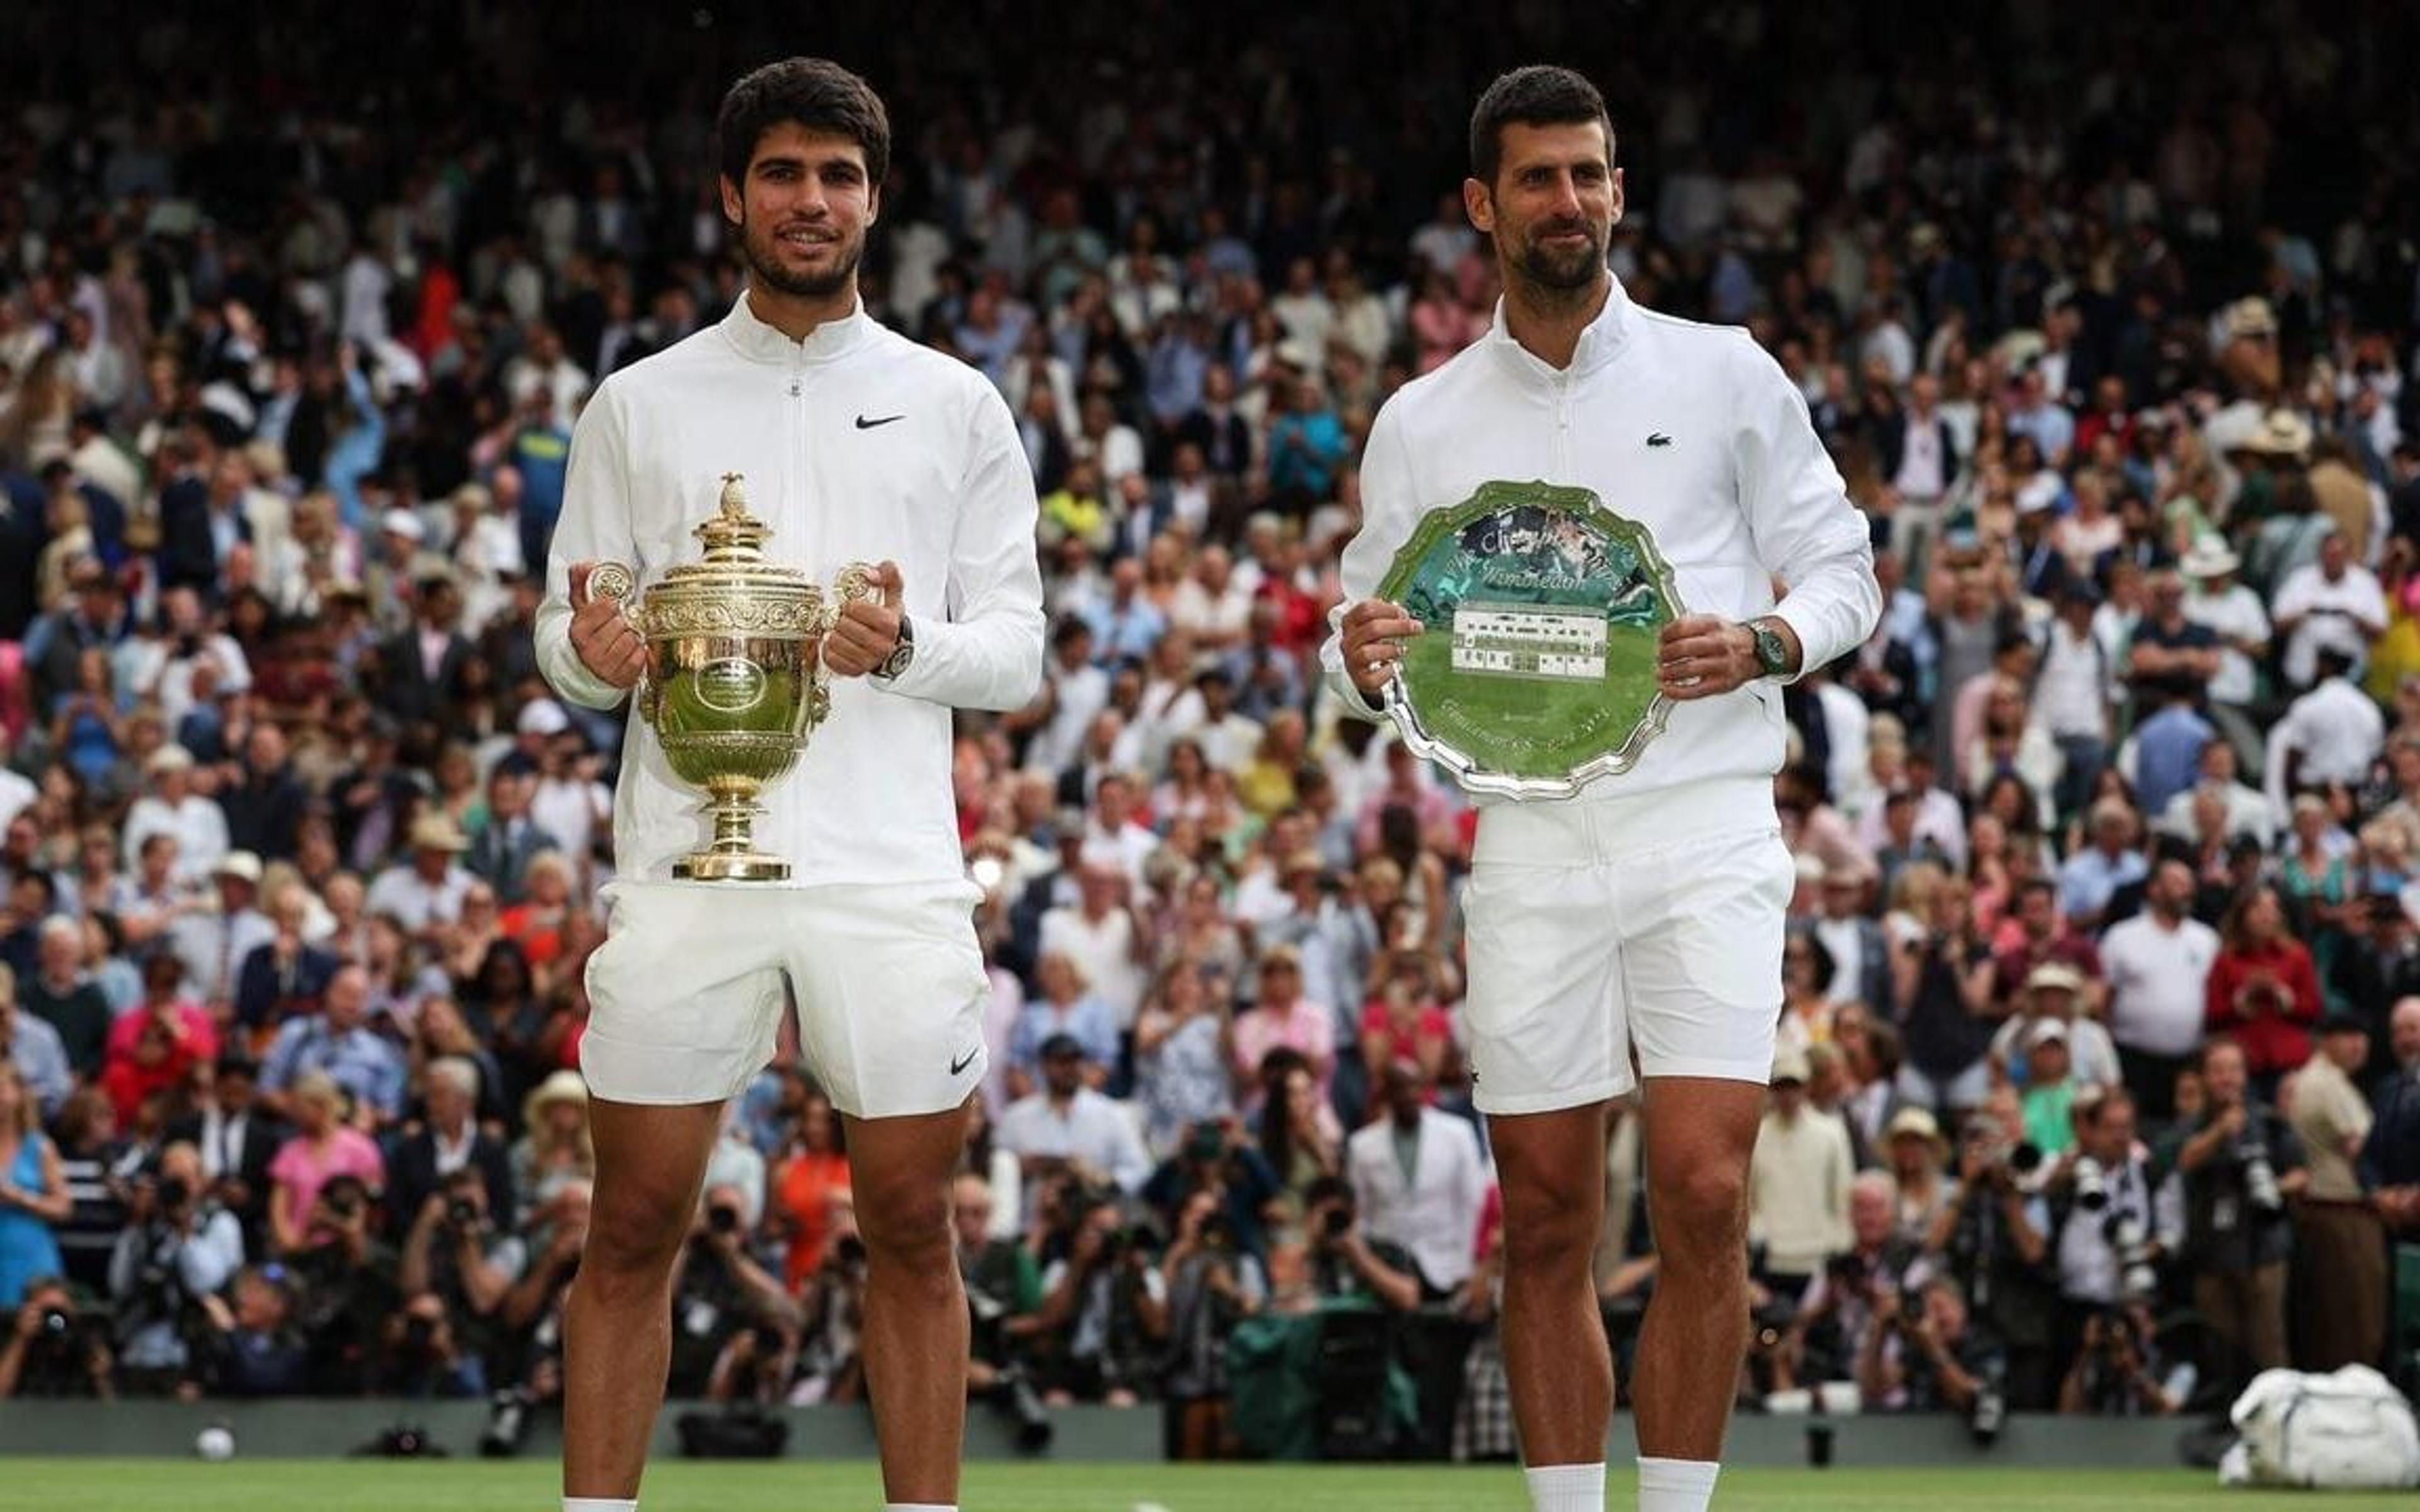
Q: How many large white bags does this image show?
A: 1